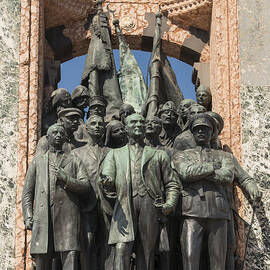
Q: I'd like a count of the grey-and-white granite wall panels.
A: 2